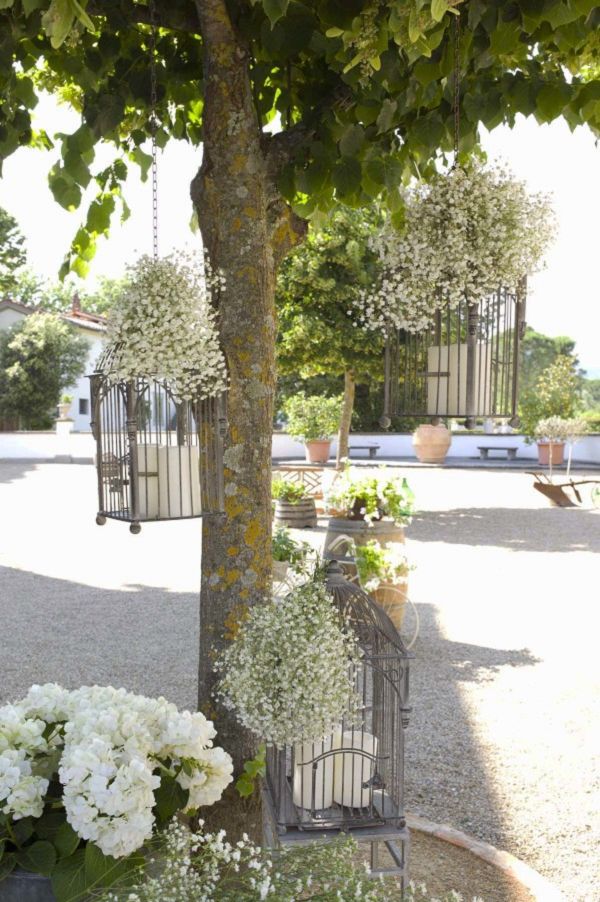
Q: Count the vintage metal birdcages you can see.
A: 3